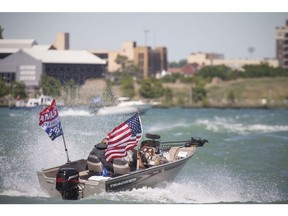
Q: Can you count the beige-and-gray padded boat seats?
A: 2